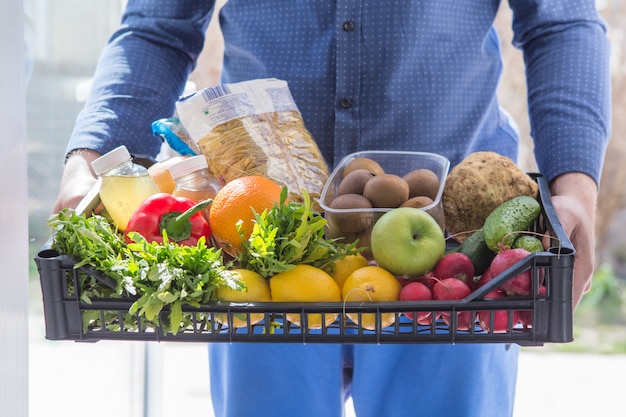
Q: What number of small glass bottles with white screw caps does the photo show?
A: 2